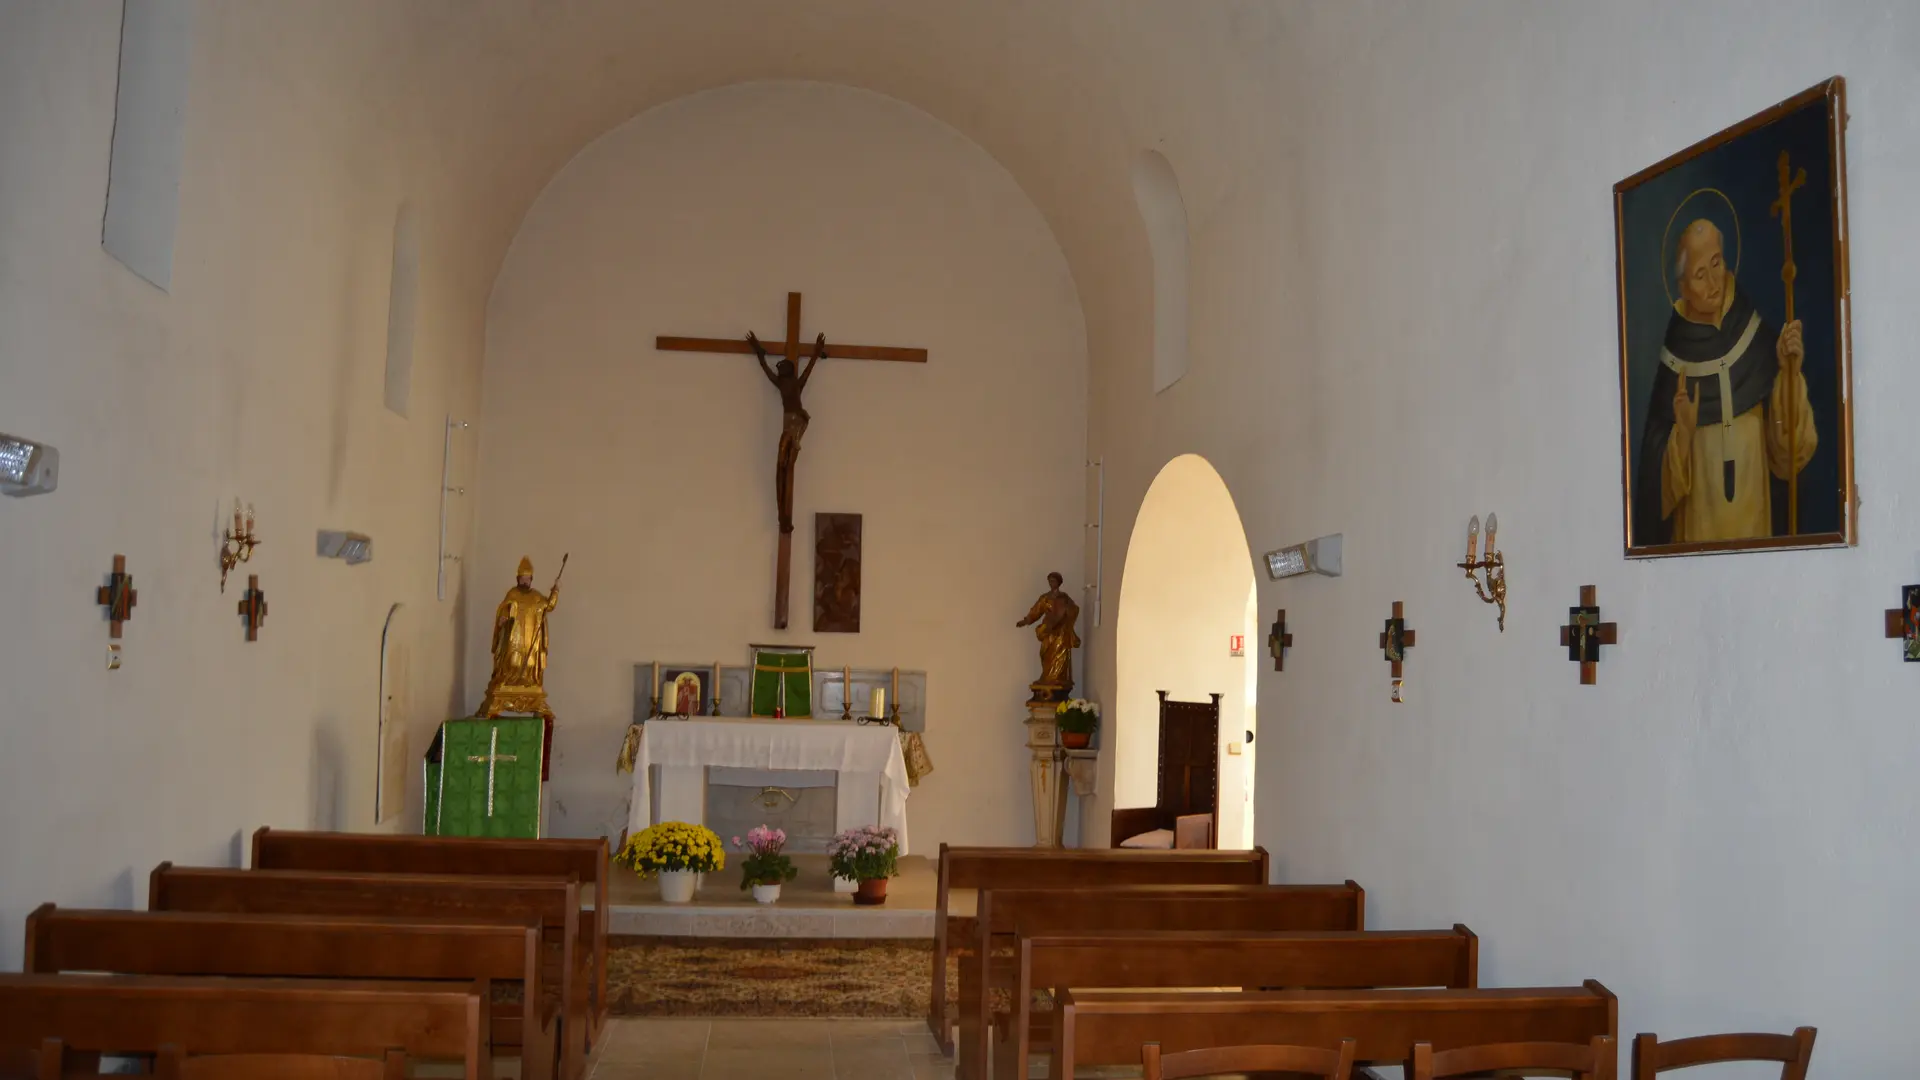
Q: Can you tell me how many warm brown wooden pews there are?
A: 8